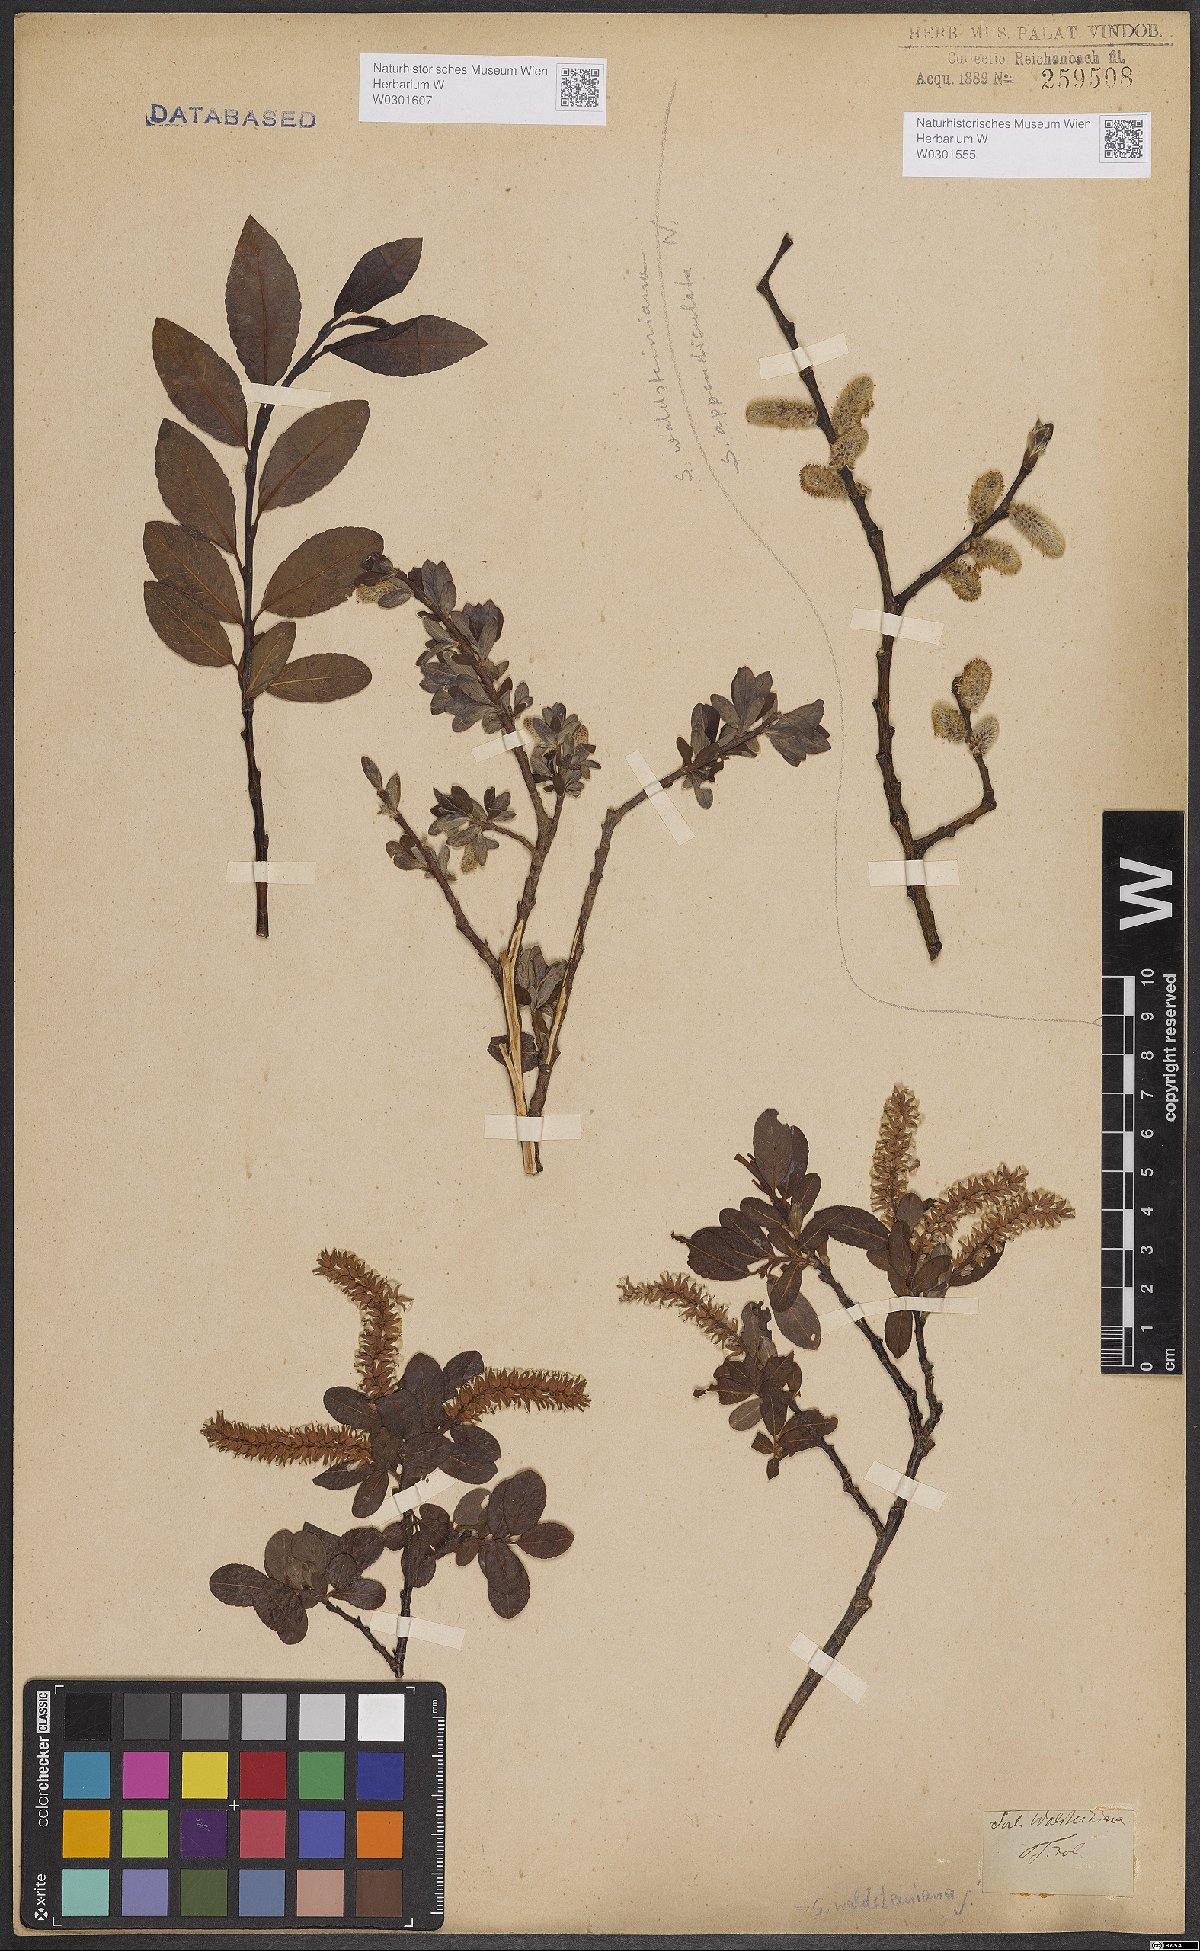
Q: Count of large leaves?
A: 11